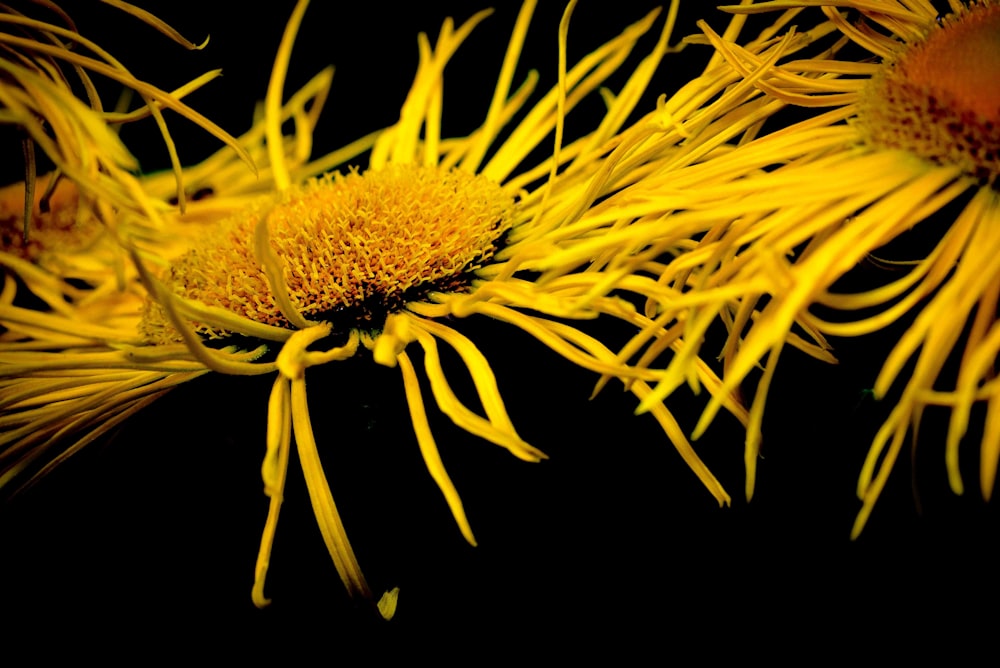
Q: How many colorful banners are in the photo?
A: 0